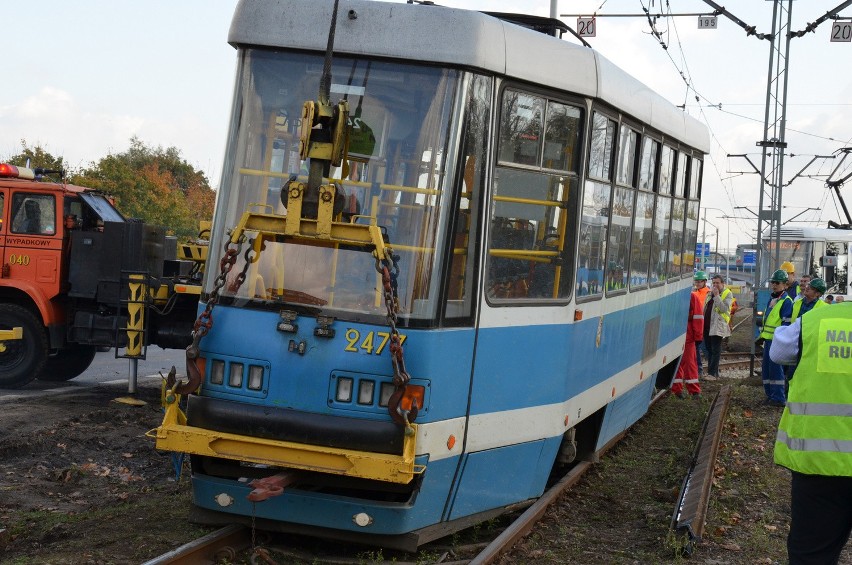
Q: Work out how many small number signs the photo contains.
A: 3